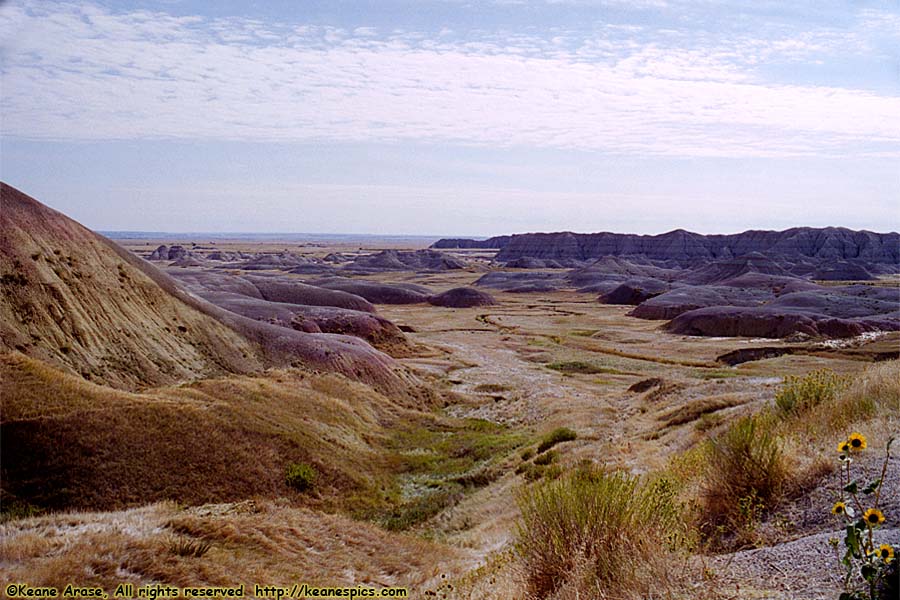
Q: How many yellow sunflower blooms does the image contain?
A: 5